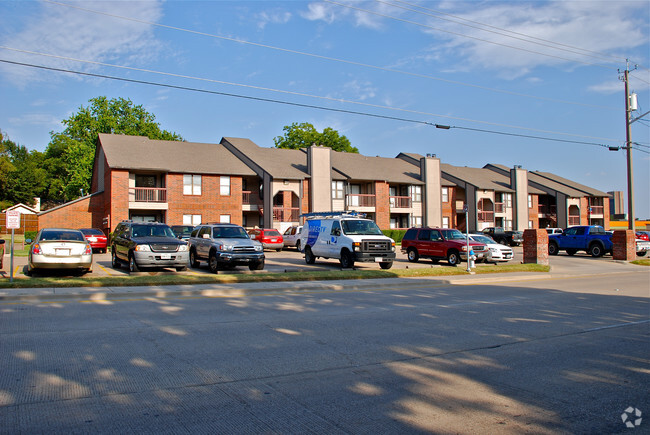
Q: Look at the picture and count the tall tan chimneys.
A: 3